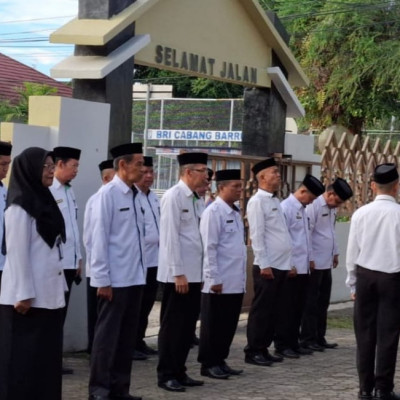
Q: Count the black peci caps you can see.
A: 12